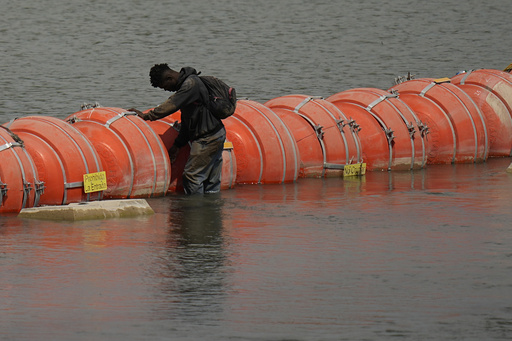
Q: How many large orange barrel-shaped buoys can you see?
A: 9